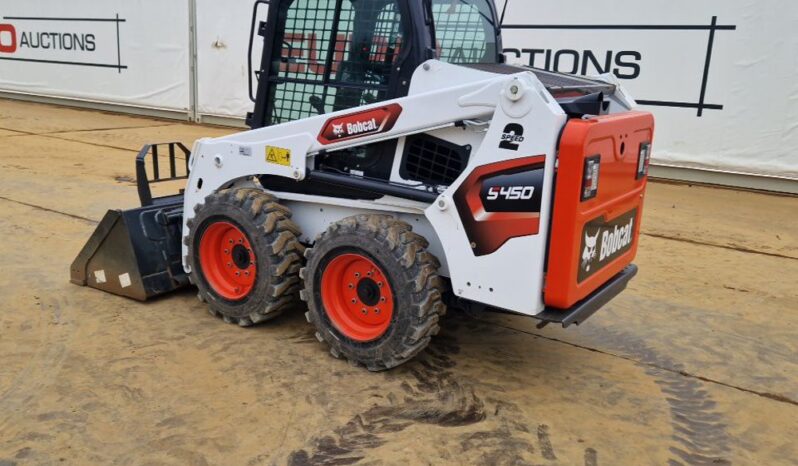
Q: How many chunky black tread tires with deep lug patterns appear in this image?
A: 2